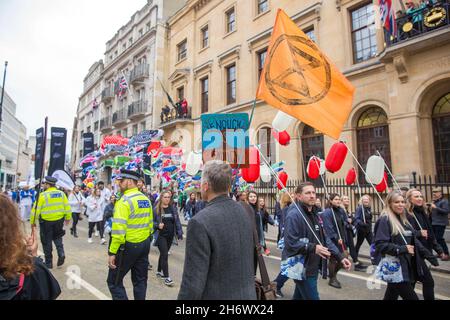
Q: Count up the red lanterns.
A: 7